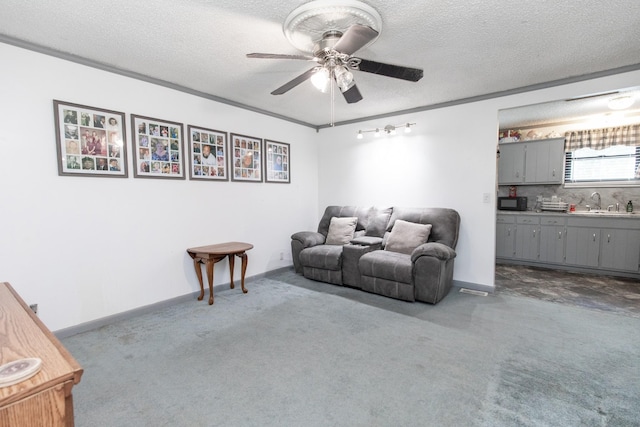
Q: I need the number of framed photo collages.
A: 5